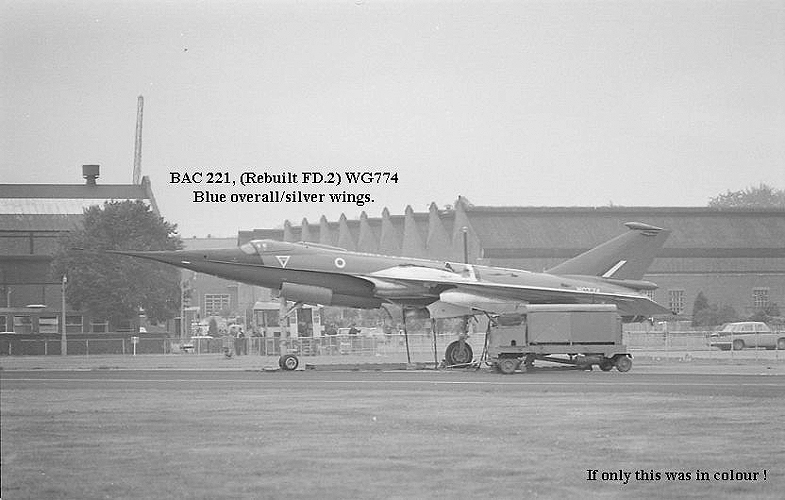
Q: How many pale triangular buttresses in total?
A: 9